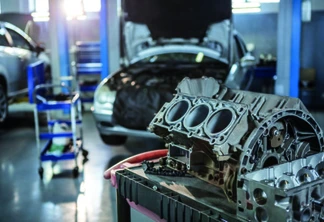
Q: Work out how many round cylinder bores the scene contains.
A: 3